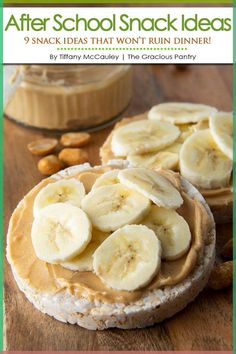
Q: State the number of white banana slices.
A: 13